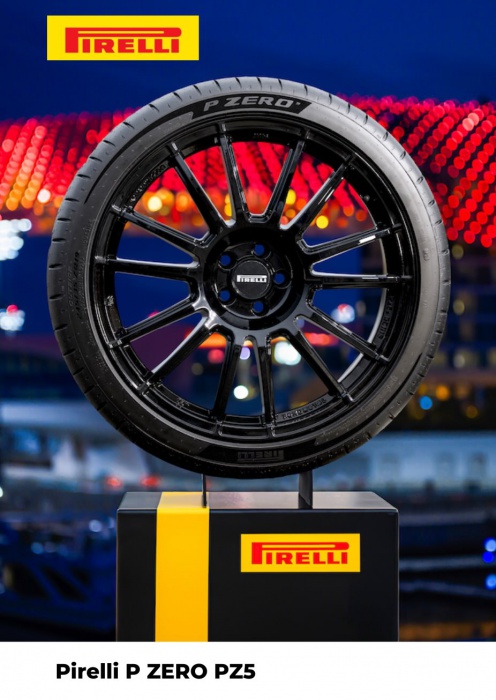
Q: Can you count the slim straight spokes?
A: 14